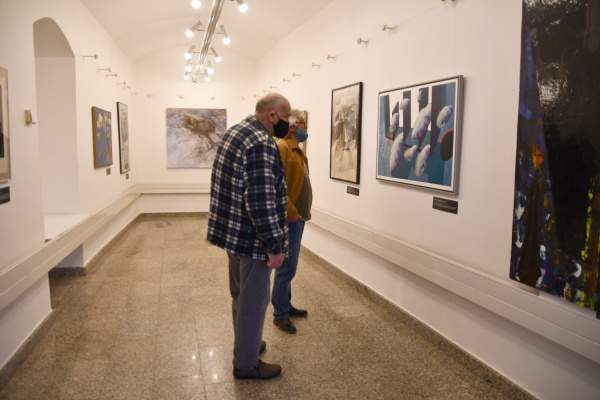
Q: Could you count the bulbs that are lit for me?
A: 10